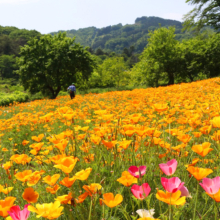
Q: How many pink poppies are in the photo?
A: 6